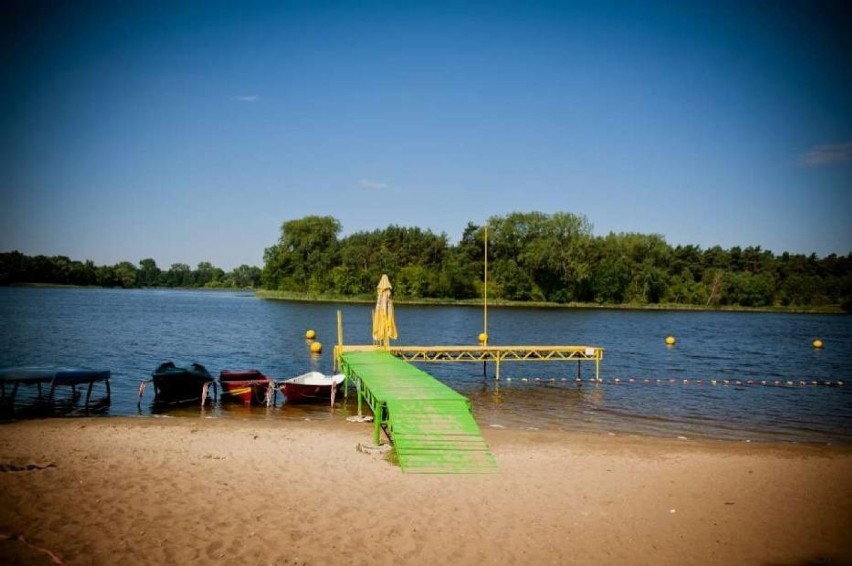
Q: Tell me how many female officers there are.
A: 0